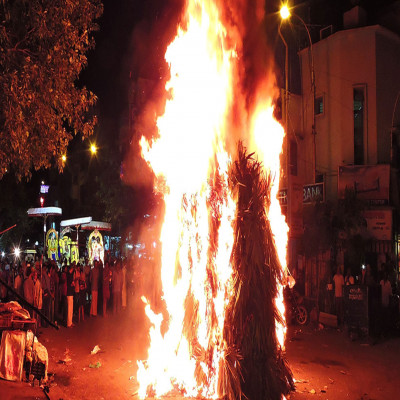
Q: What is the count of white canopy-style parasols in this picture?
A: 3